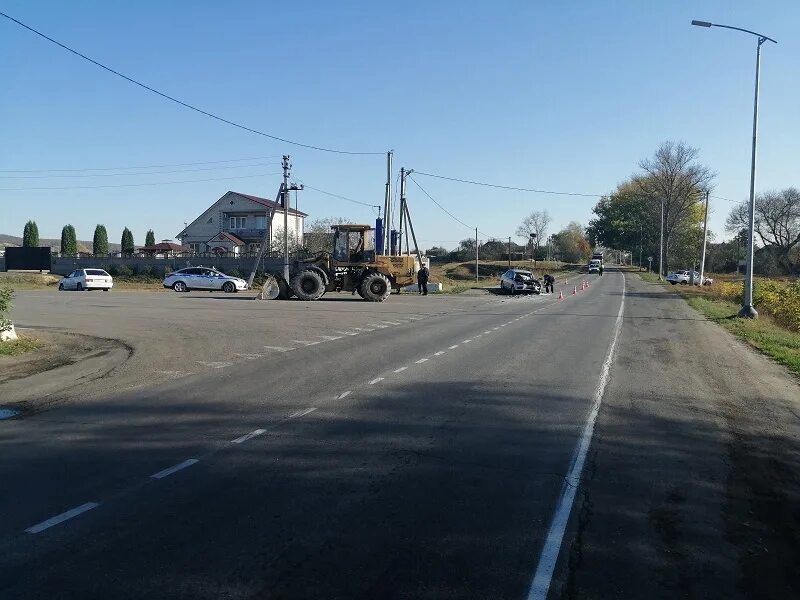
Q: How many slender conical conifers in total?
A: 5